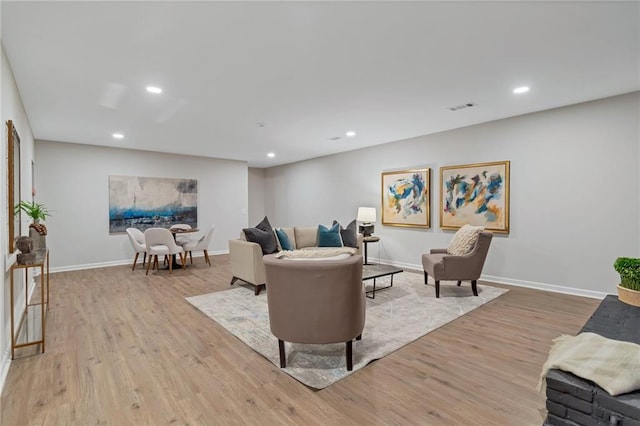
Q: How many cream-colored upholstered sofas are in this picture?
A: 1